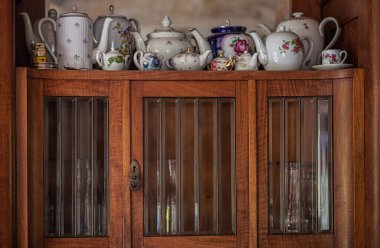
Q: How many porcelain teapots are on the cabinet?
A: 12